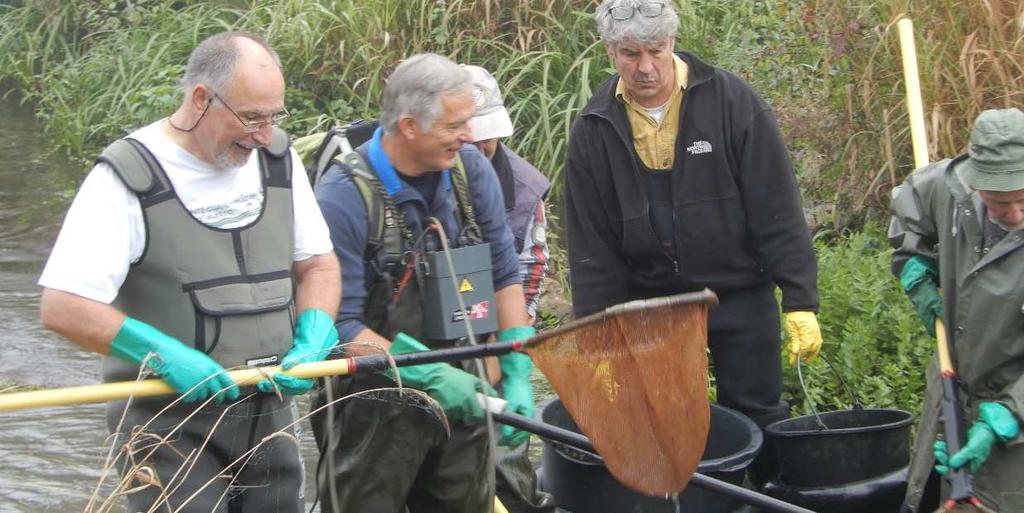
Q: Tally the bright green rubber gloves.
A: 6